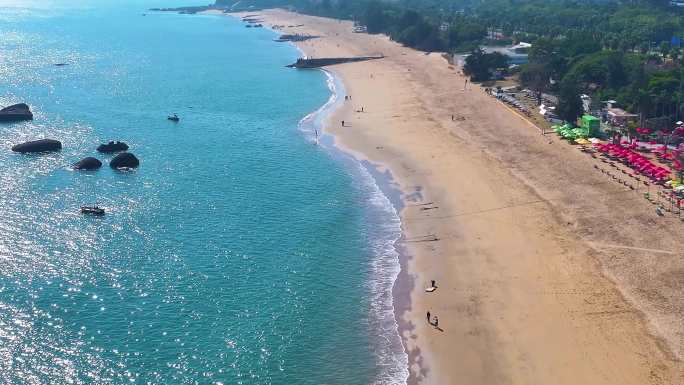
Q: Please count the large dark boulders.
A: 5